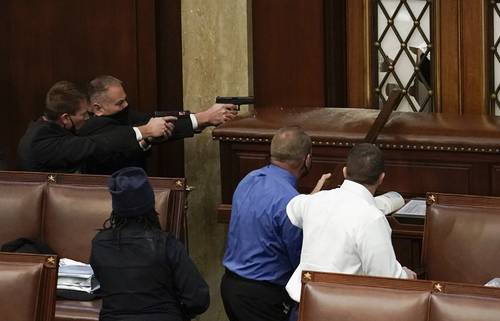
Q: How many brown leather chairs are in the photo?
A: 6